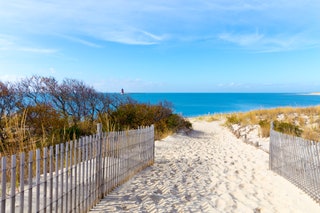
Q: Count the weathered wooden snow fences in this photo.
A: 2